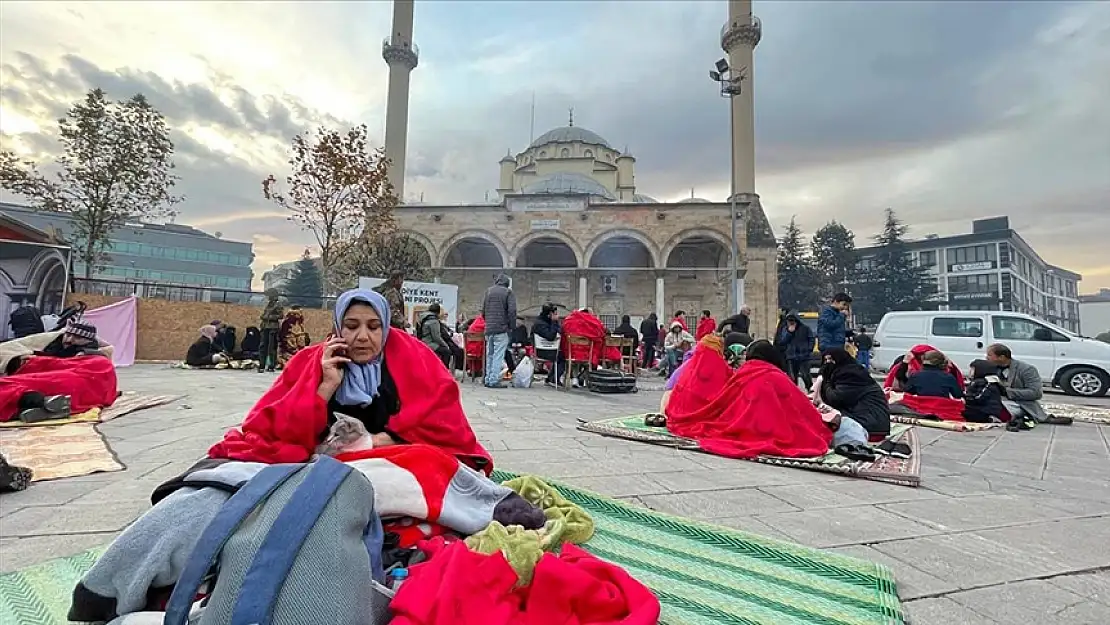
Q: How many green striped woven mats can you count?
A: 1